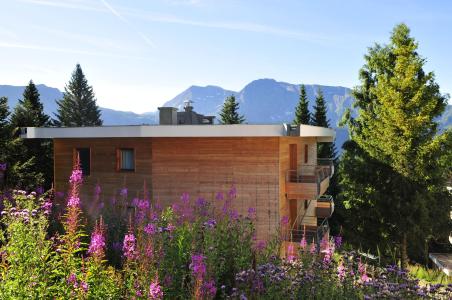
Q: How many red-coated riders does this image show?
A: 0